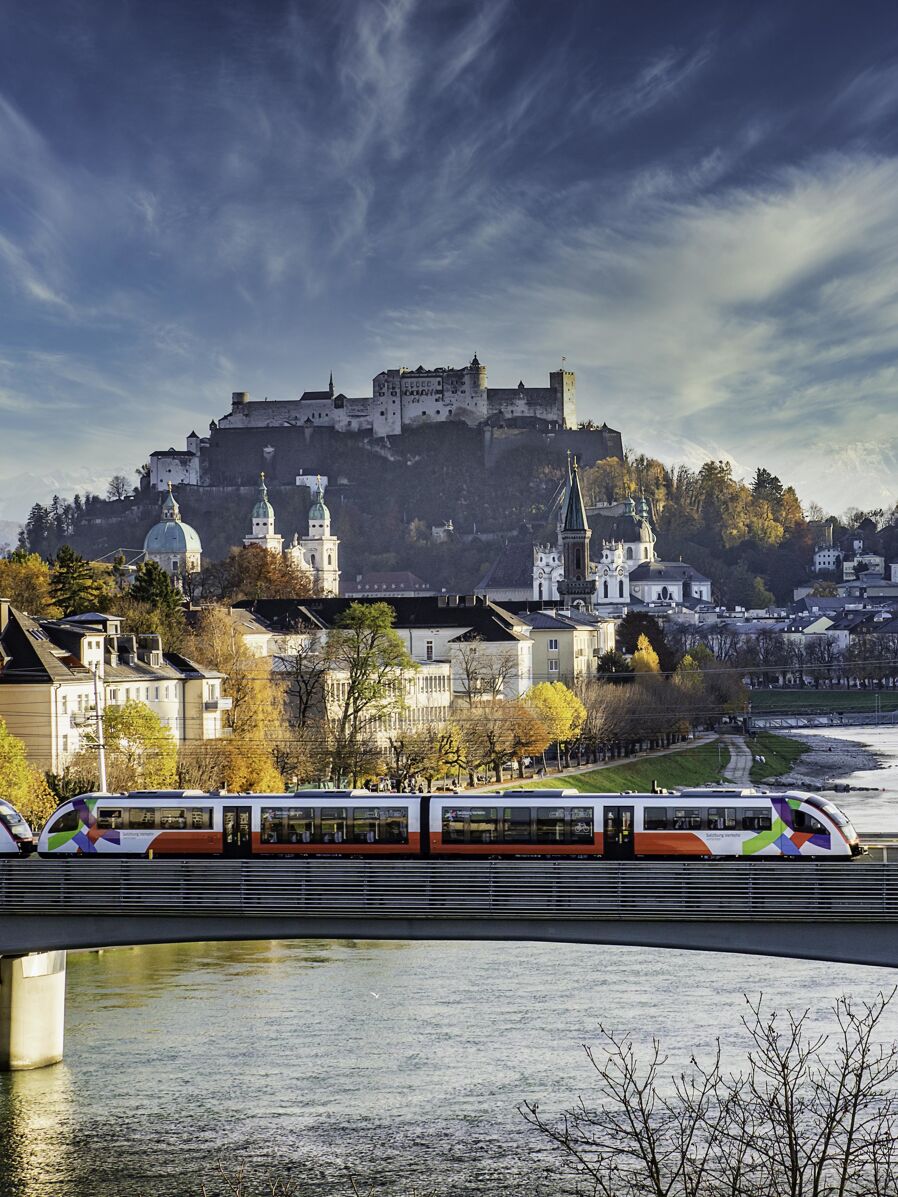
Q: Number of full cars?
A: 2